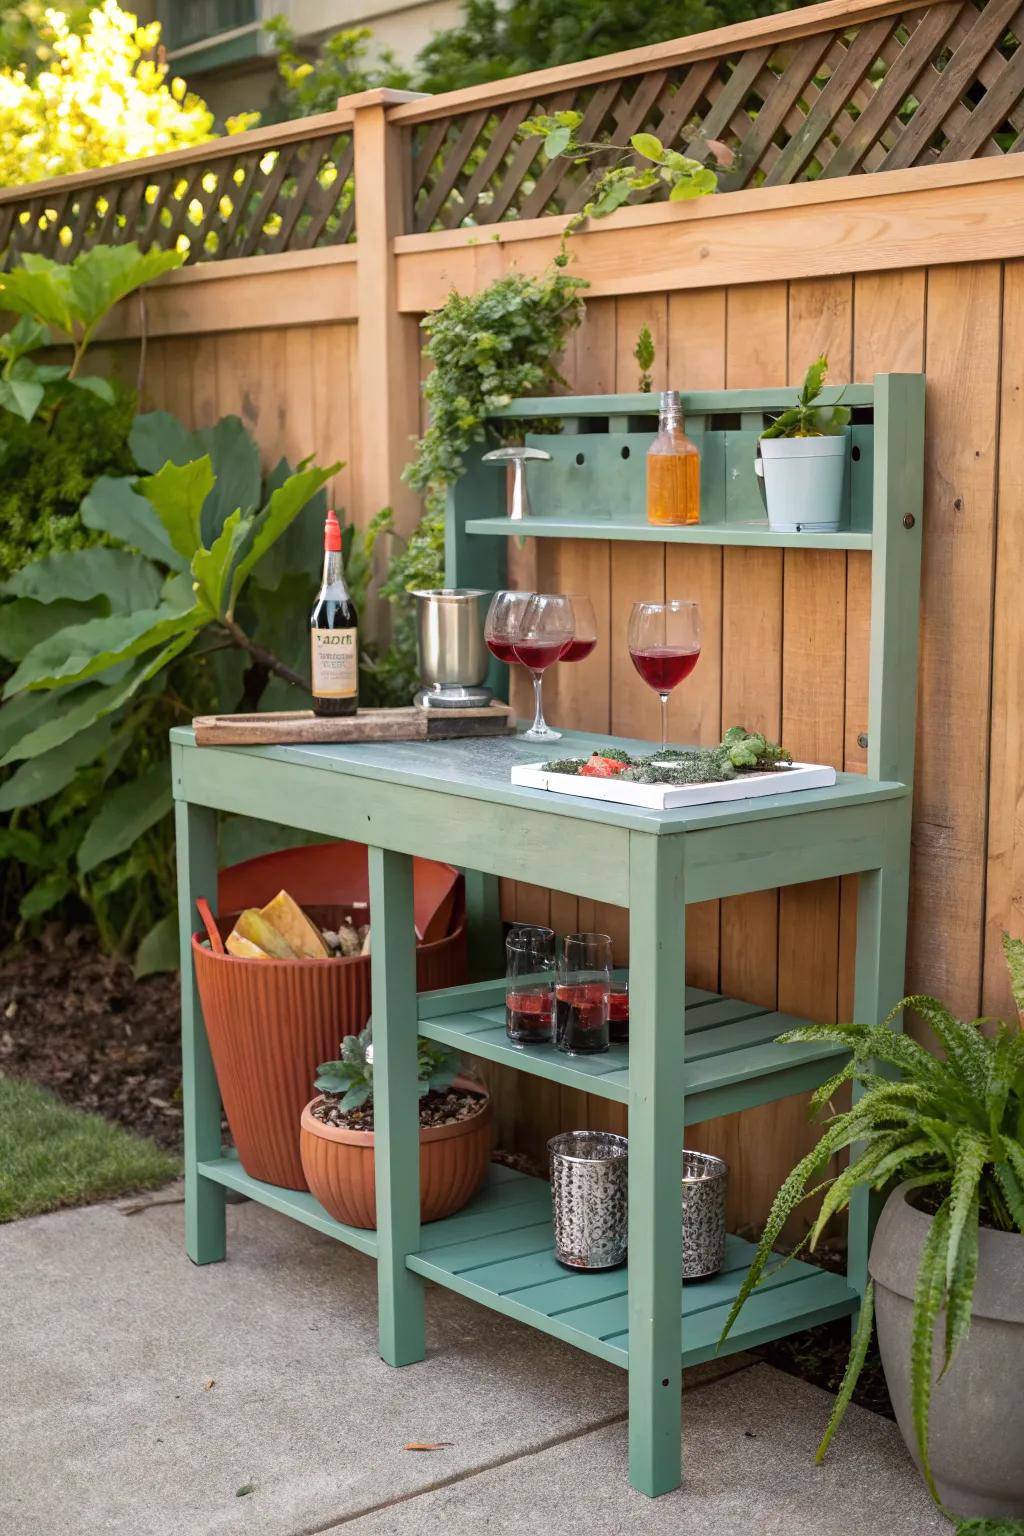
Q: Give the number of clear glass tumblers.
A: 3